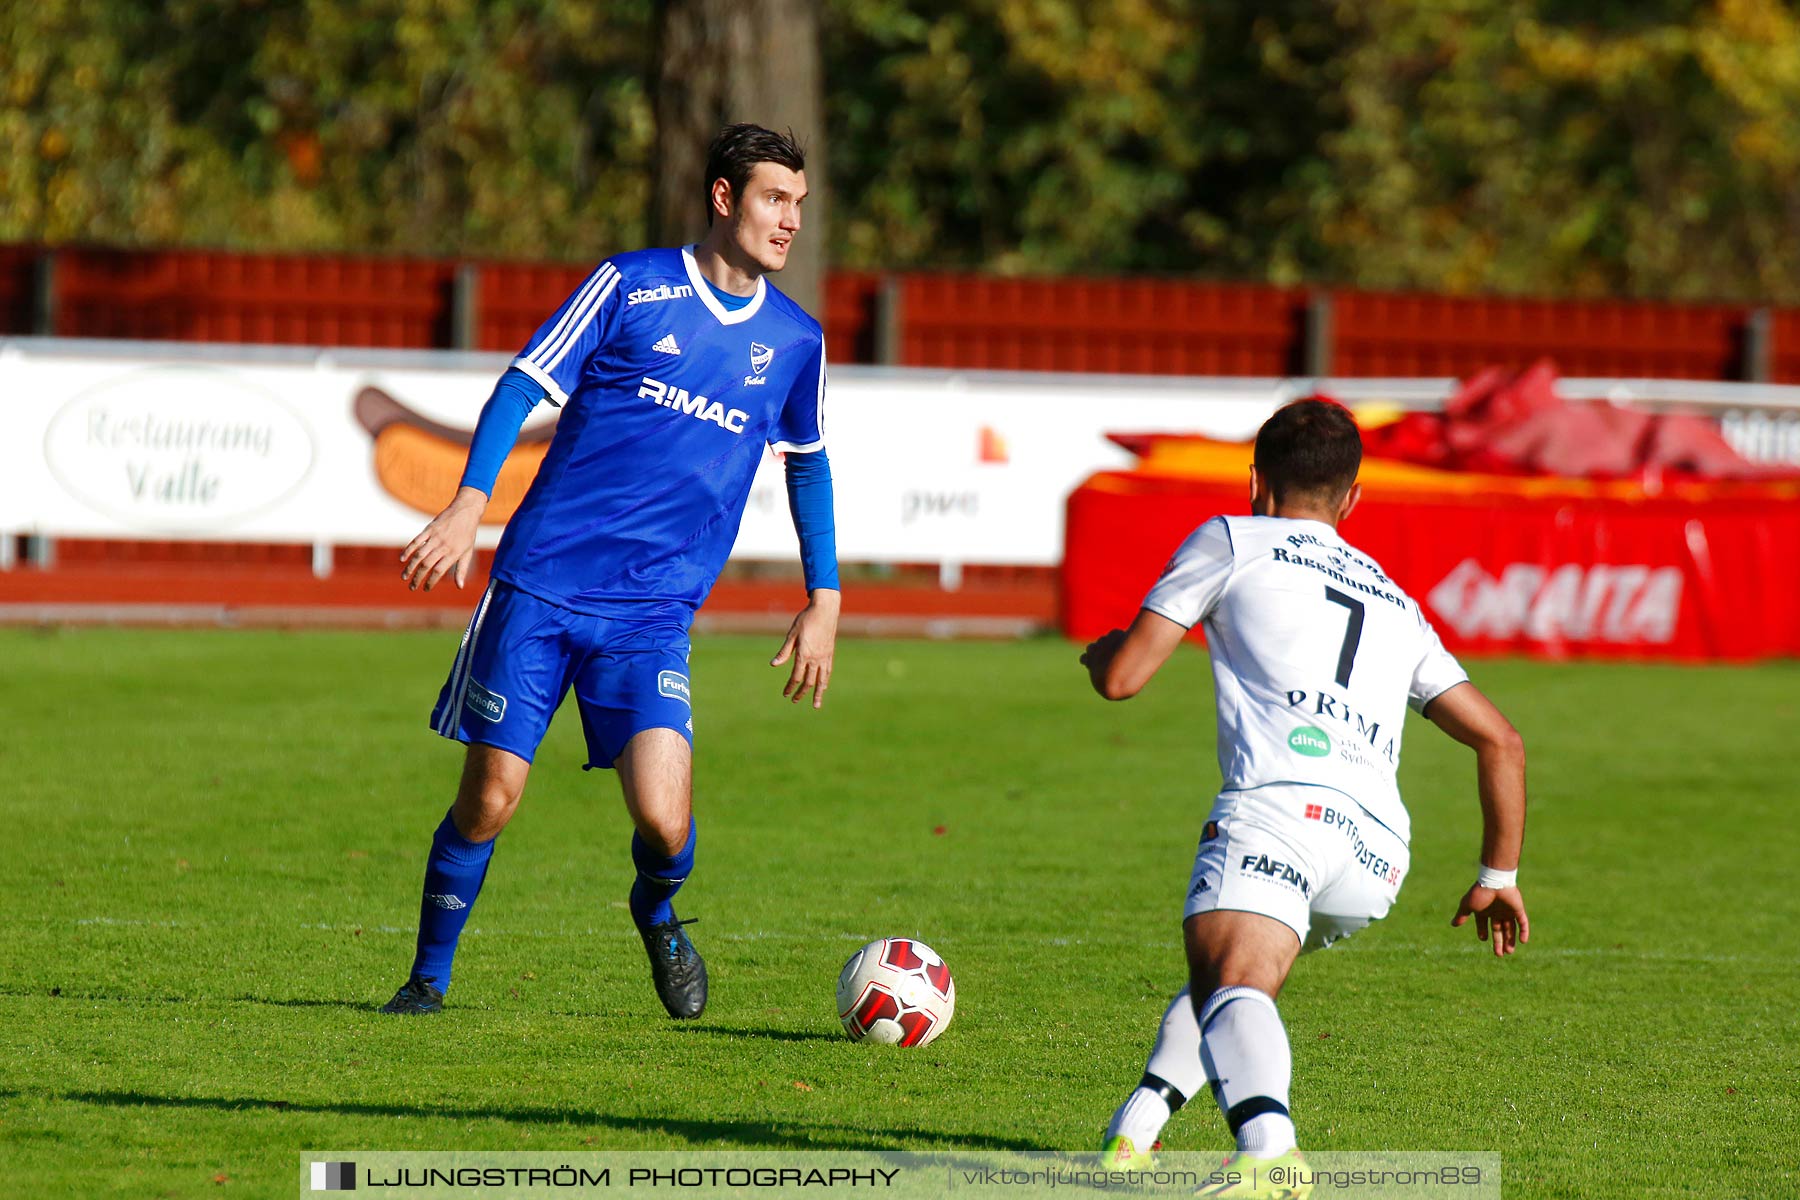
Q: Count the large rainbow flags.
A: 0